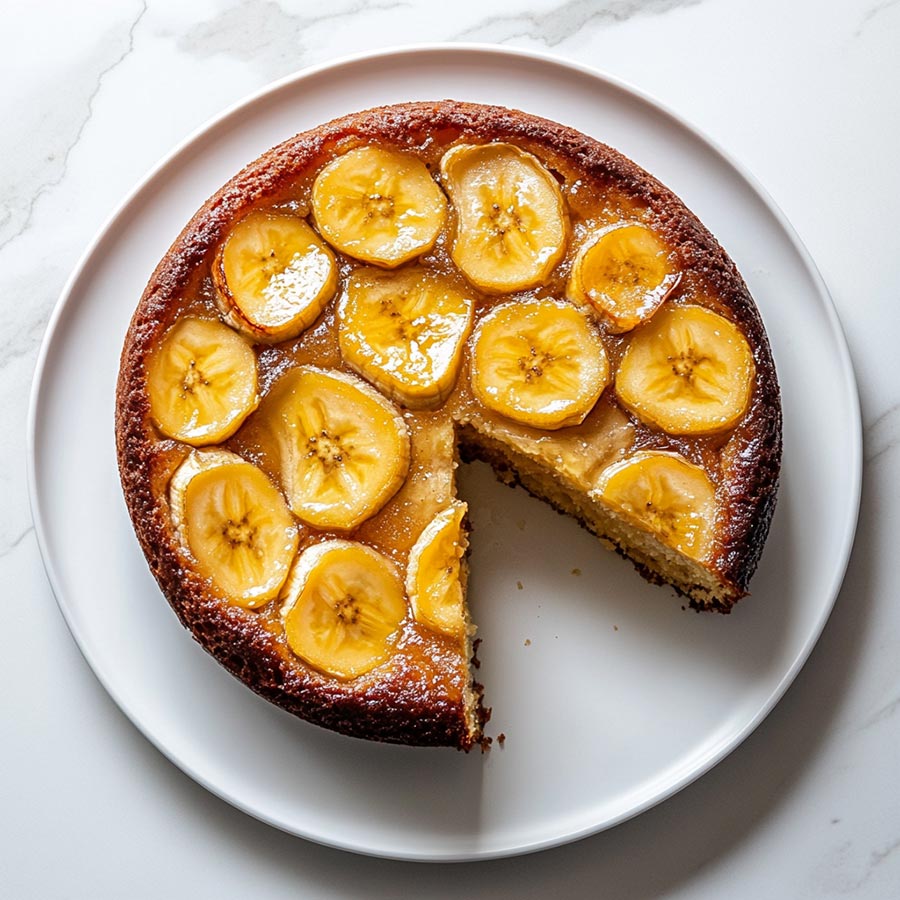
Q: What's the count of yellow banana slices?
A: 13